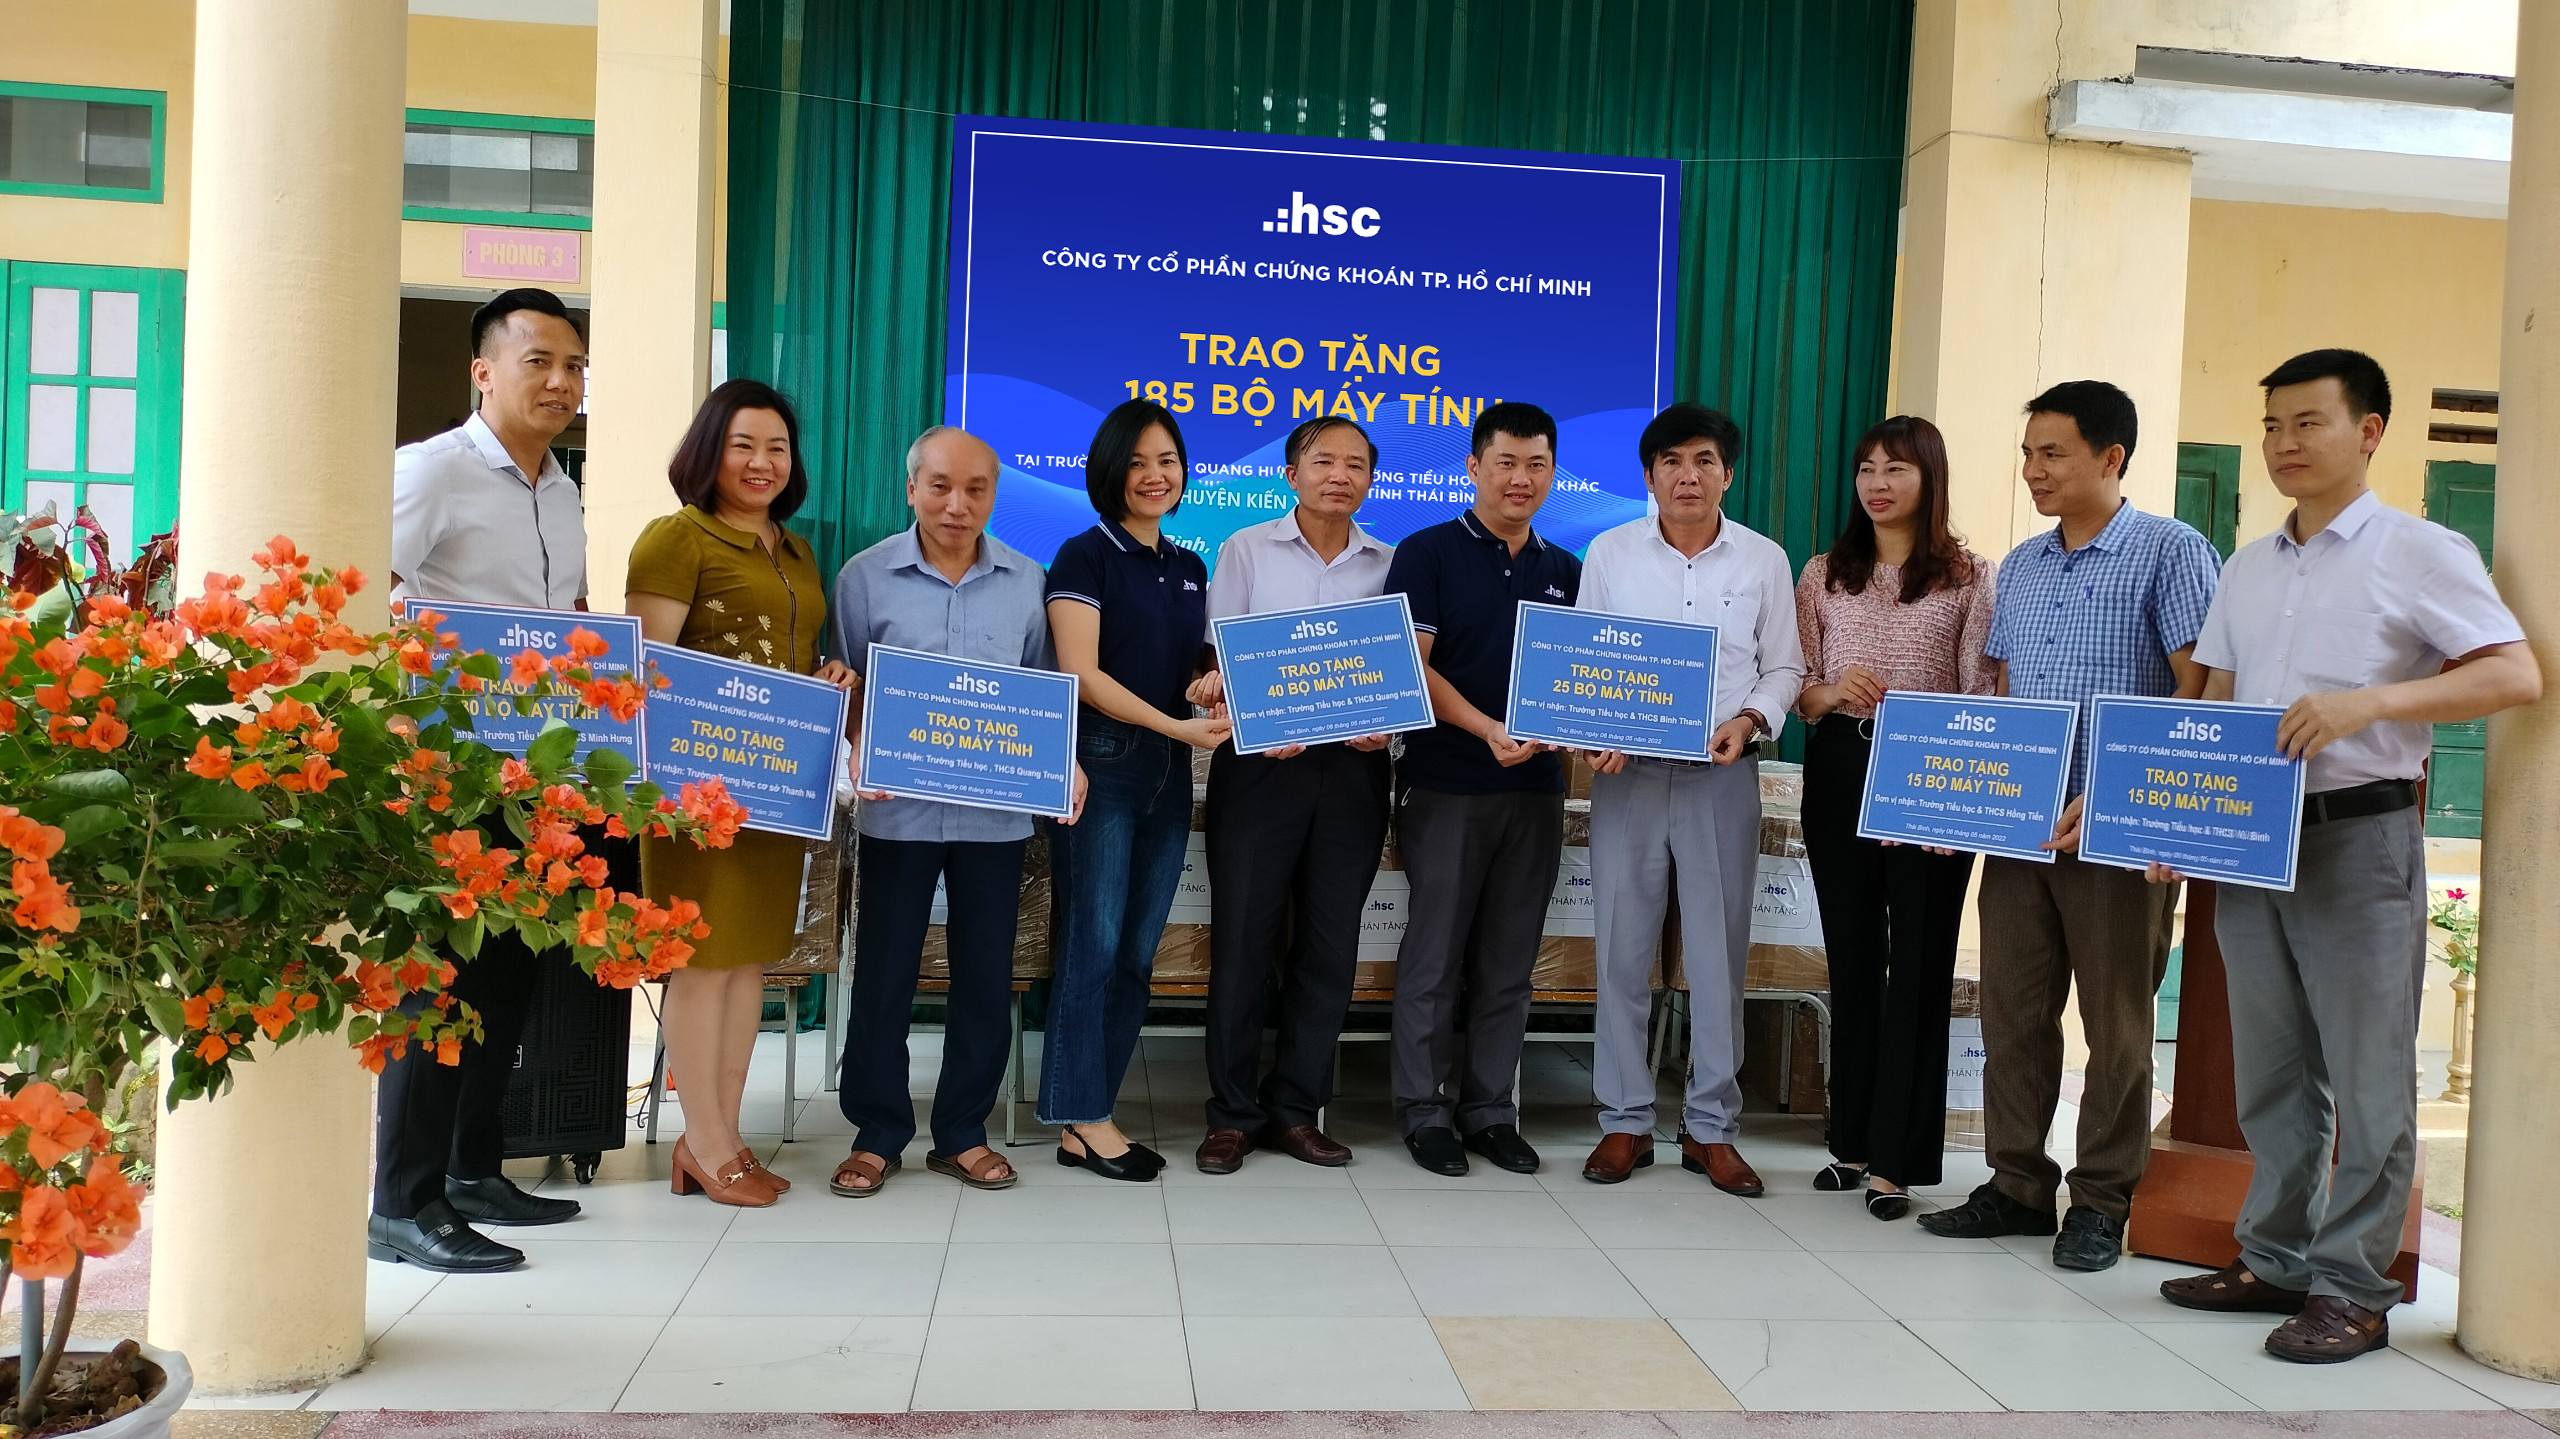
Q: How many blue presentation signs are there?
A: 7